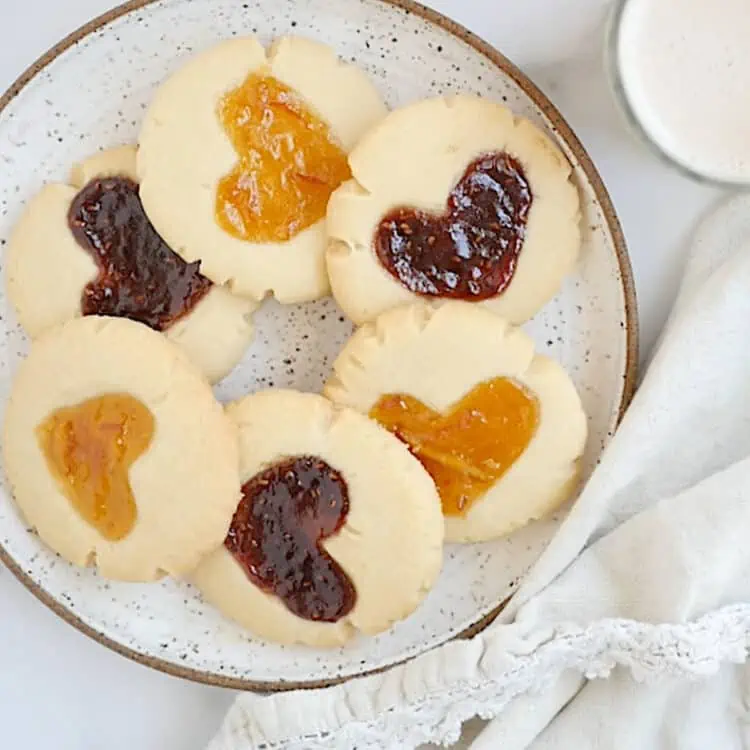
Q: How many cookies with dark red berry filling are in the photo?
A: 3